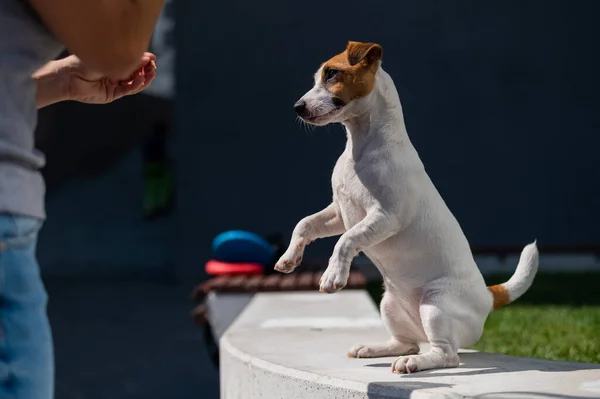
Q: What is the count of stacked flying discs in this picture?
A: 2